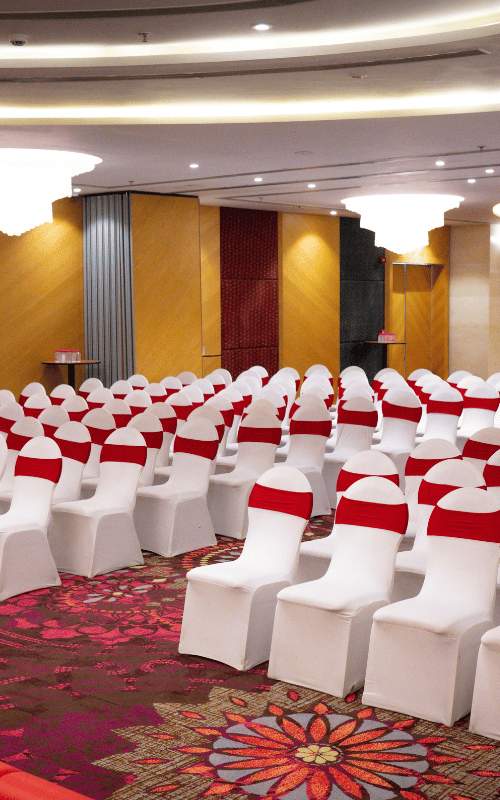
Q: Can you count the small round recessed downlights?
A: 9